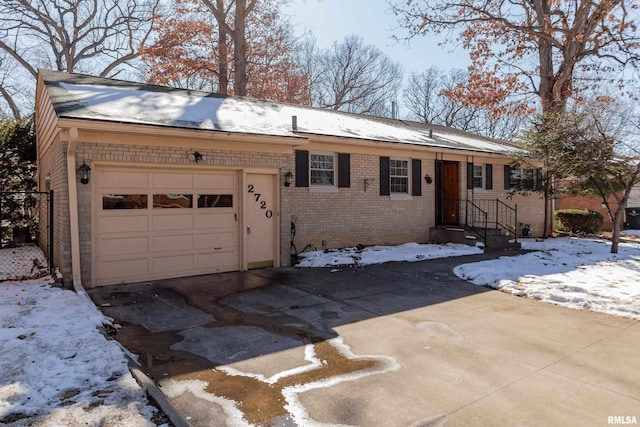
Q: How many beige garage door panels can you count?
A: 12